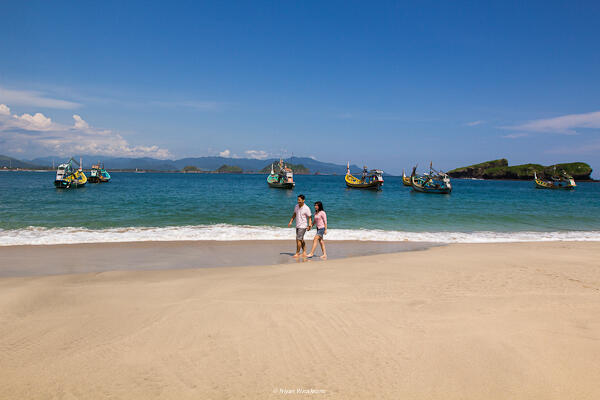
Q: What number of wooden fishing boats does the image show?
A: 7